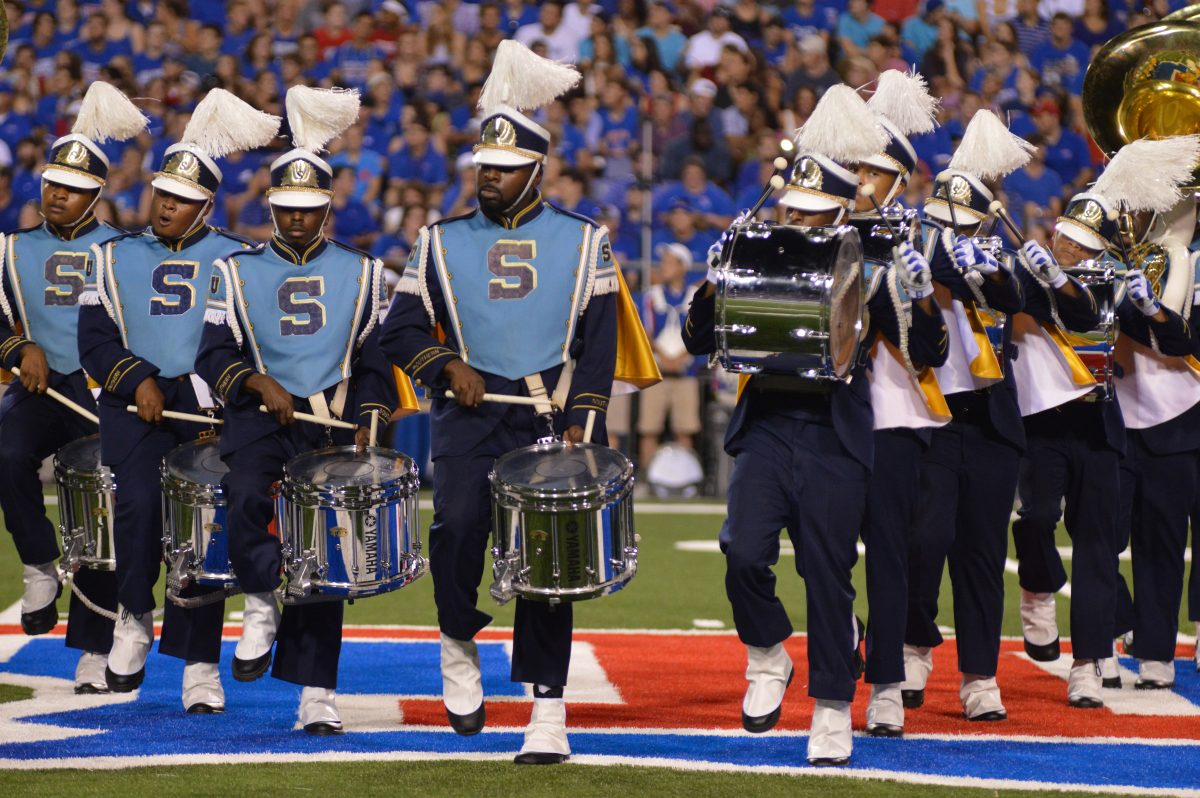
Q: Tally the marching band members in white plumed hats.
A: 8